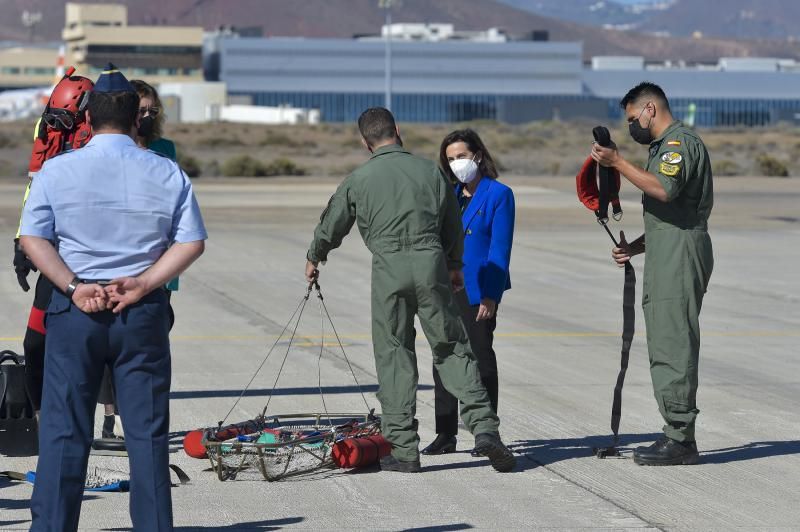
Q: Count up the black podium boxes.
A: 0